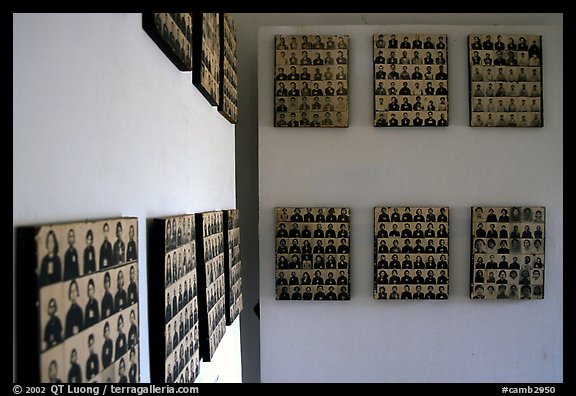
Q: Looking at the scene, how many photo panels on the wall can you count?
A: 13